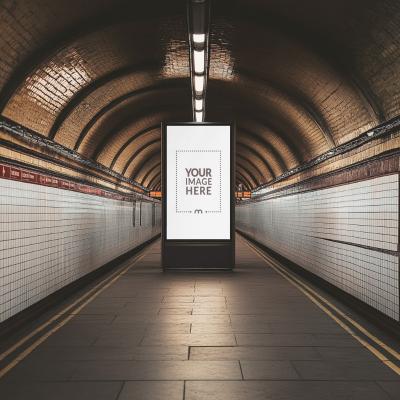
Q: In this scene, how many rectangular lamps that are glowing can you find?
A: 5